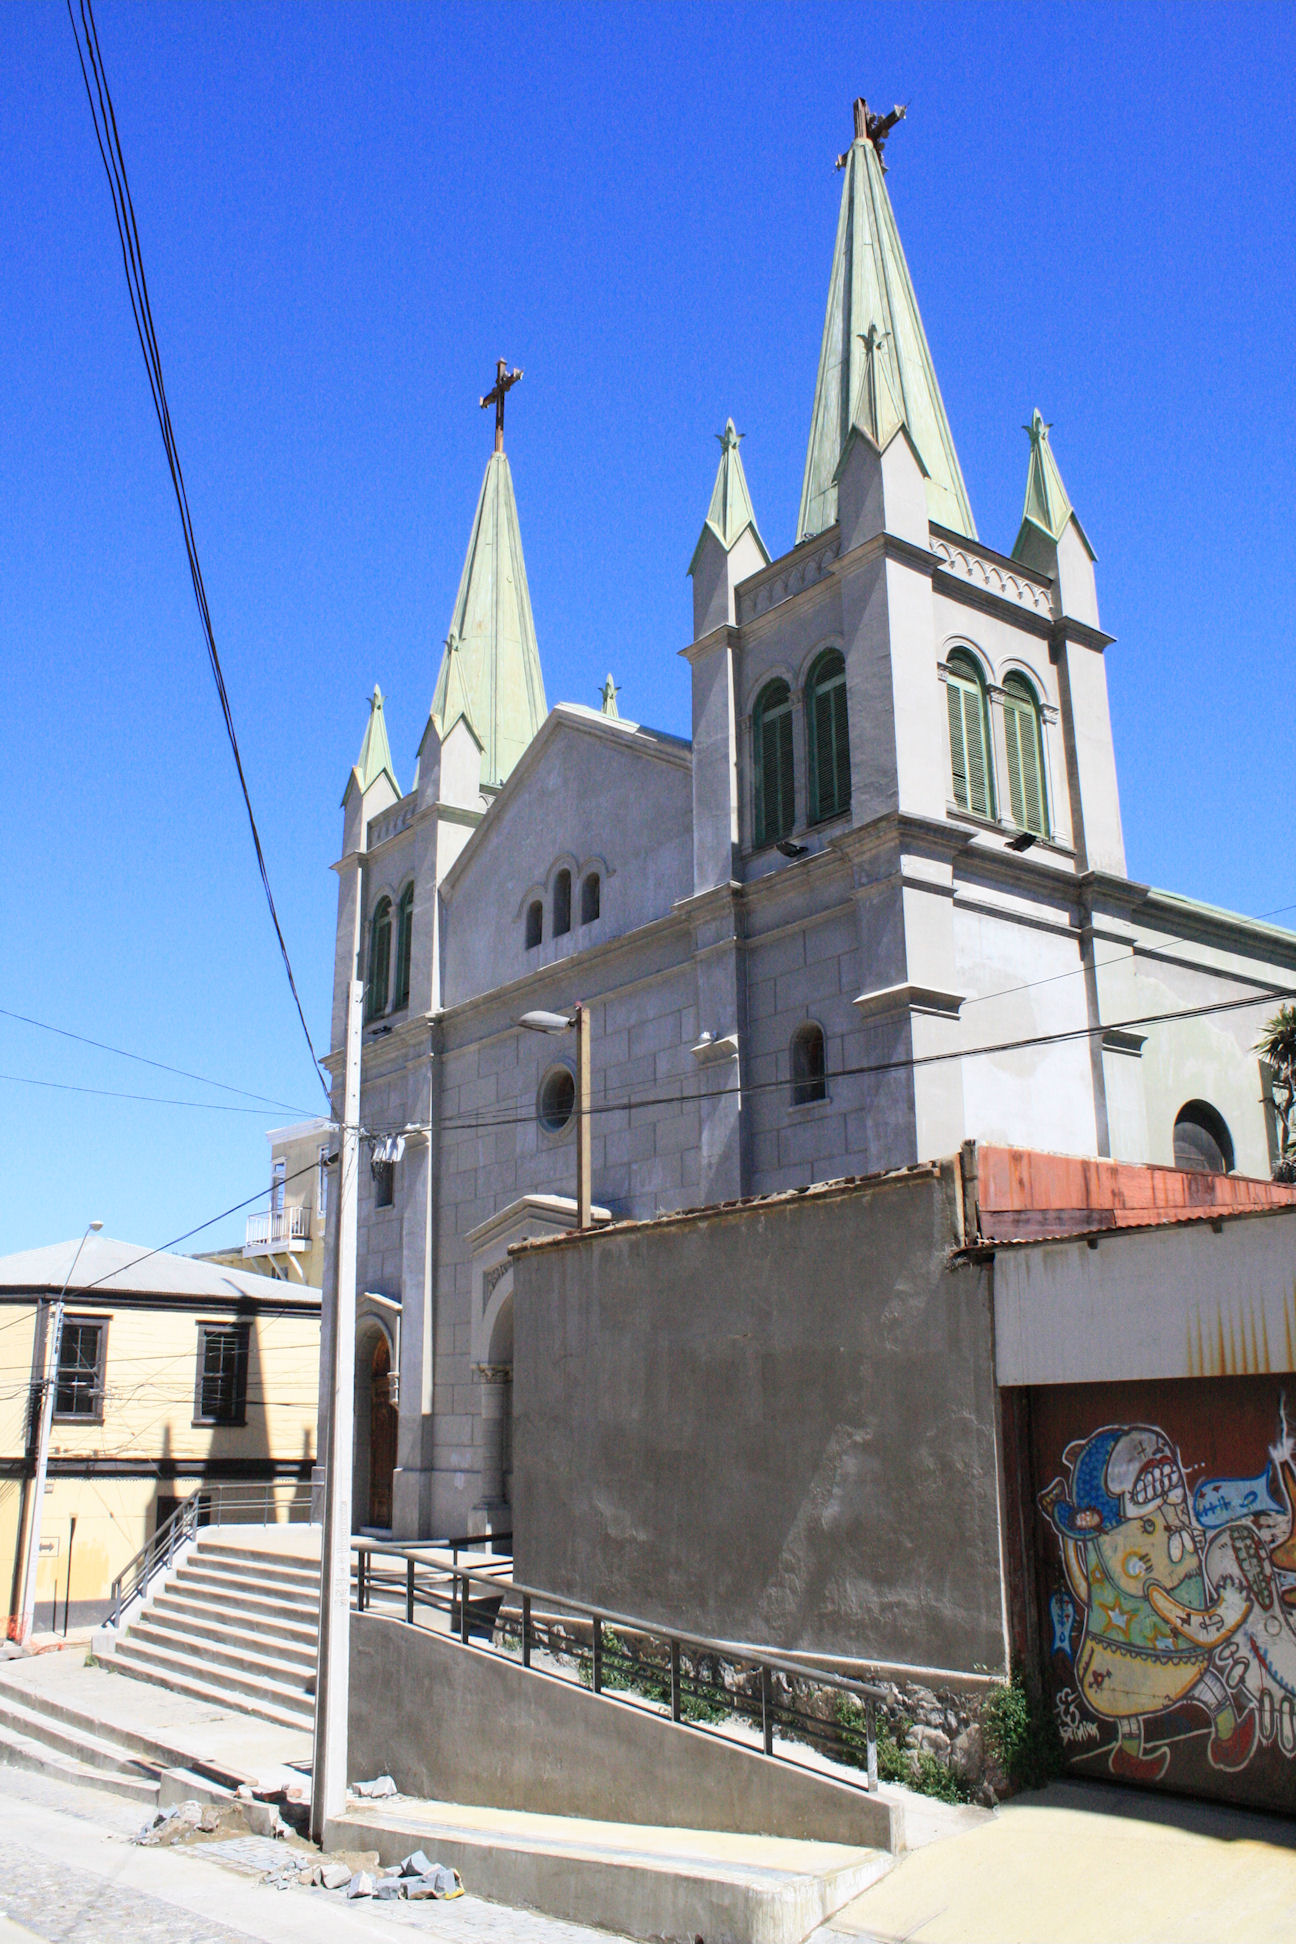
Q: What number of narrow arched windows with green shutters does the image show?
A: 6